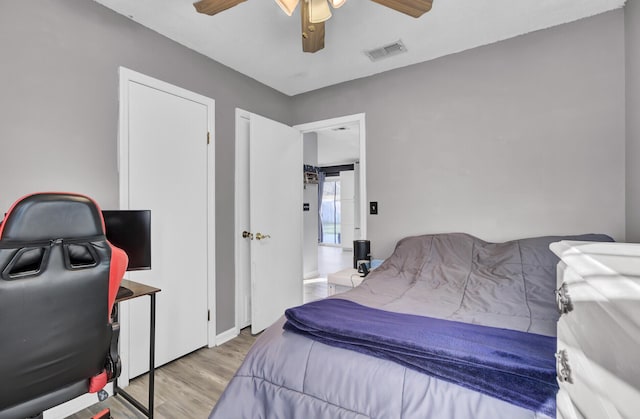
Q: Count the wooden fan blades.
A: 3